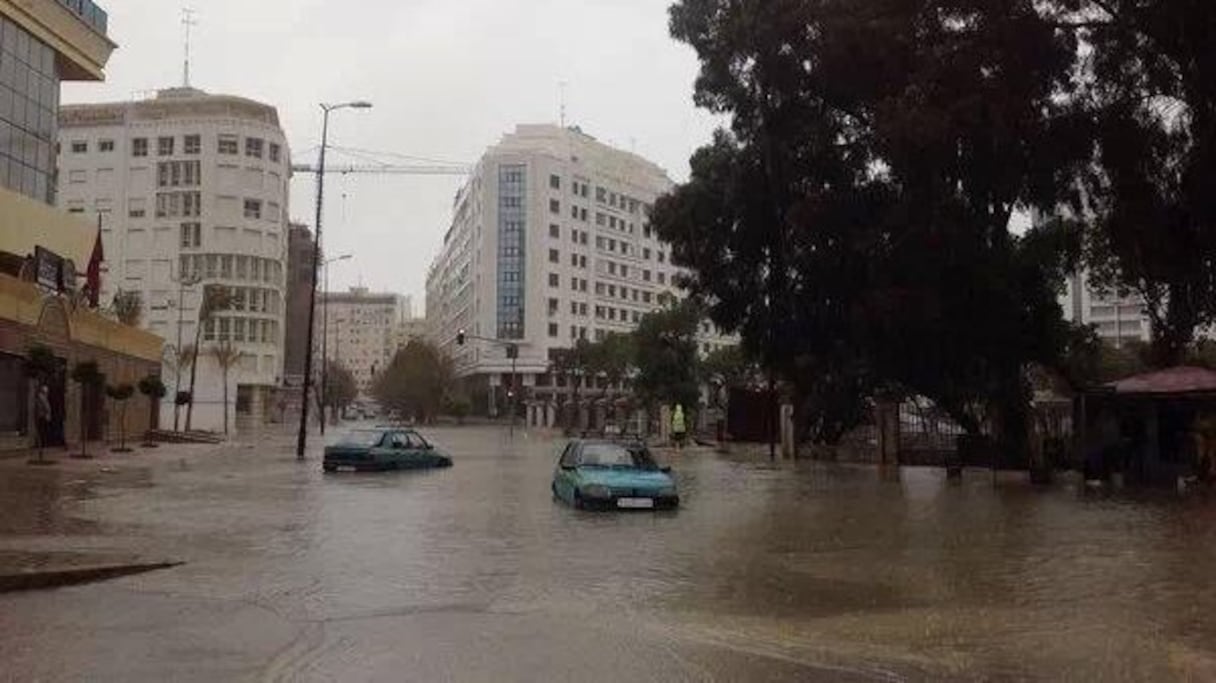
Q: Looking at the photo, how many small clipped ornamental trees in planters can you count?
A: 4